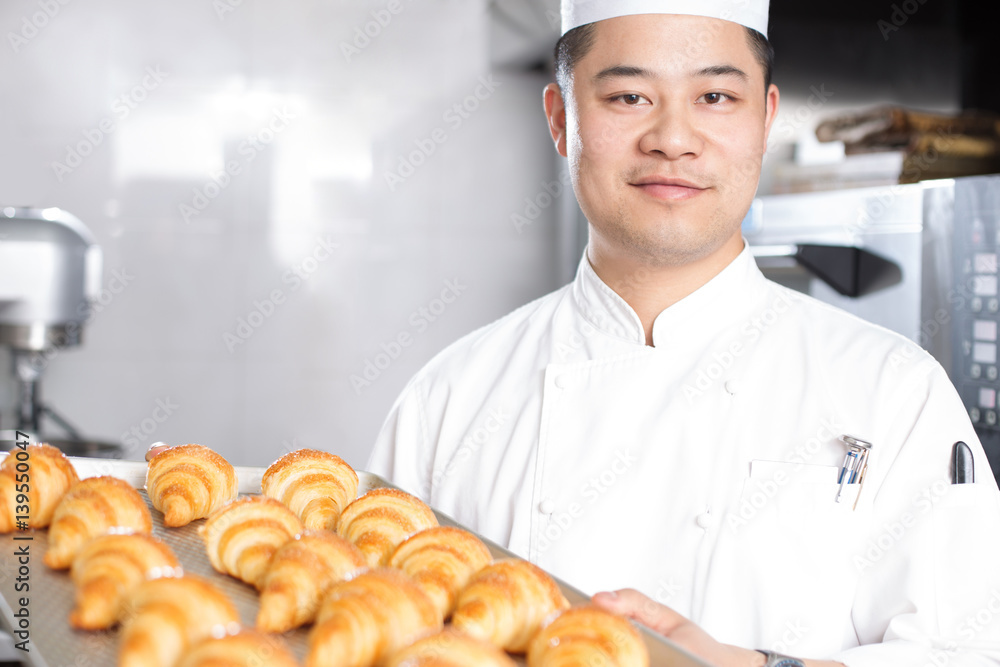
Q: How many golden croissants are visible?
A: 15